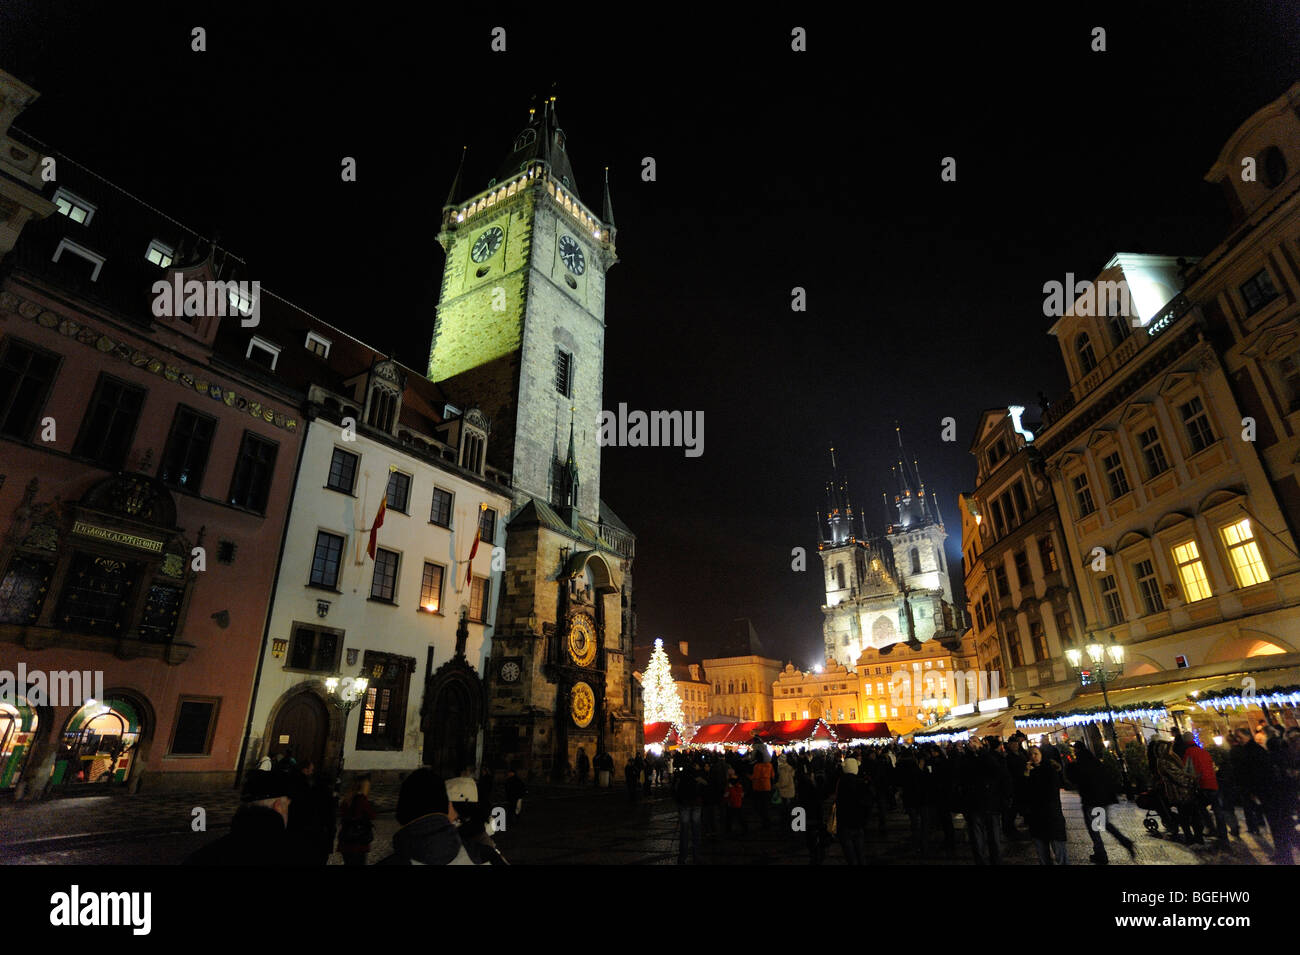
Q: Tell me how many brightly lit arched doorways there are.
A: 2